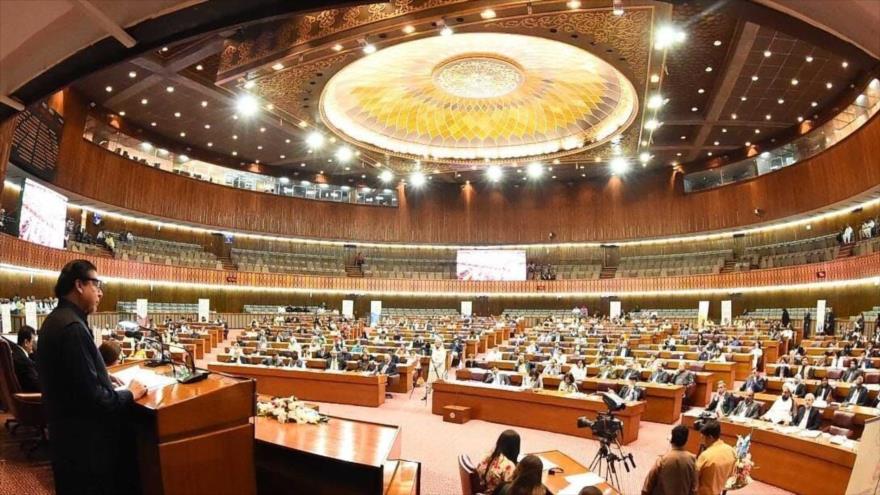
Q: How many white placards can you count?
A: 11